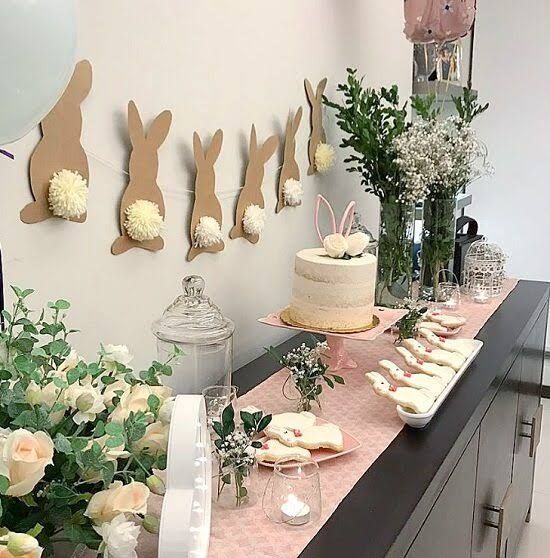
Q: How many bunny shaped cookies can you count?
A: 10